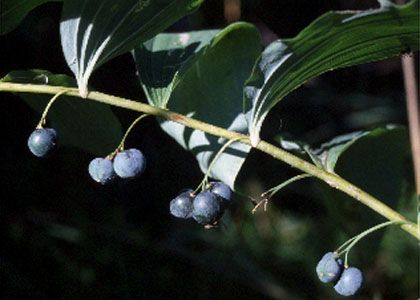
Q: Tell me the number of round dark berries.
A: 8